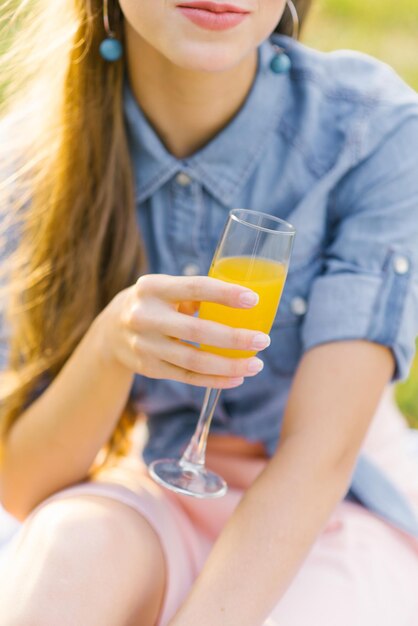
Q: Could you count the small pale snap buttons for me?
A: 4